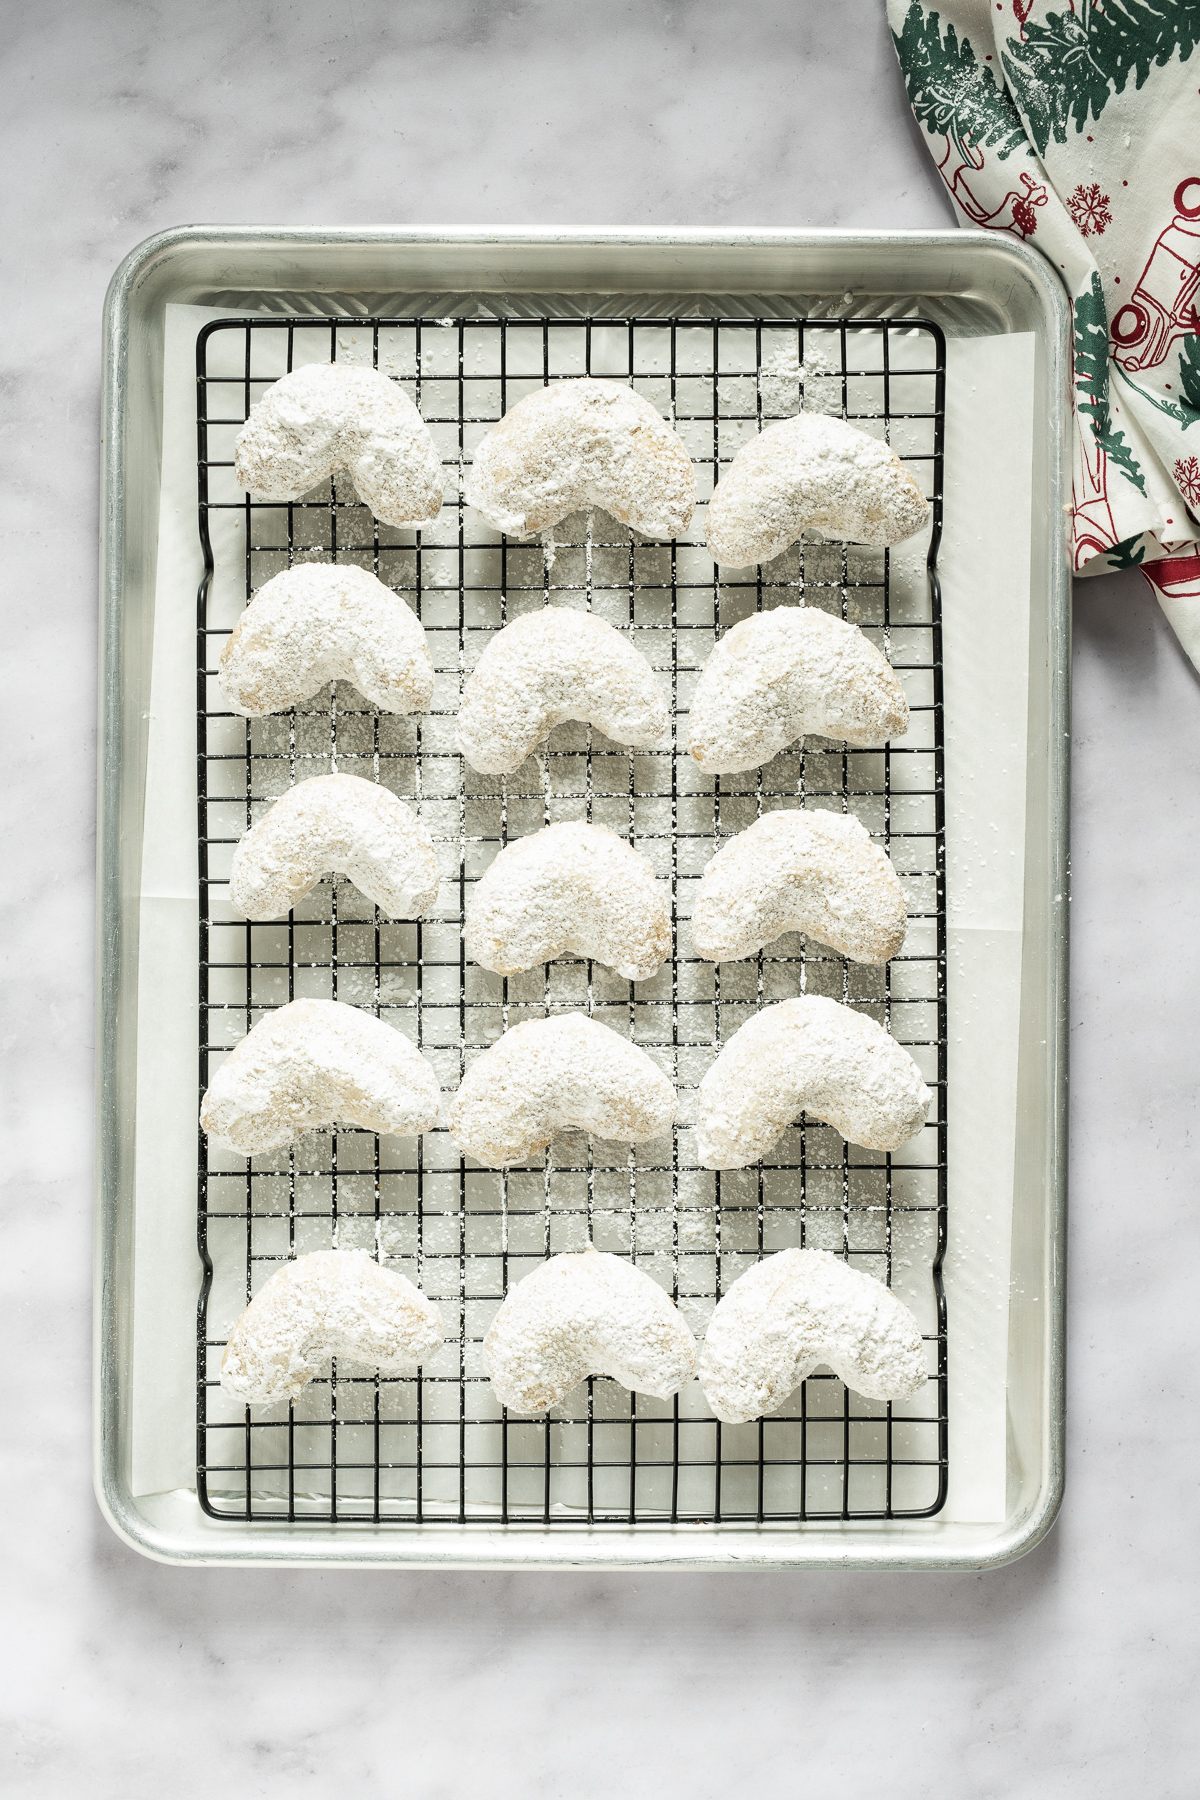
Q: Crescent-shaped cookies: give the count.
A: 15